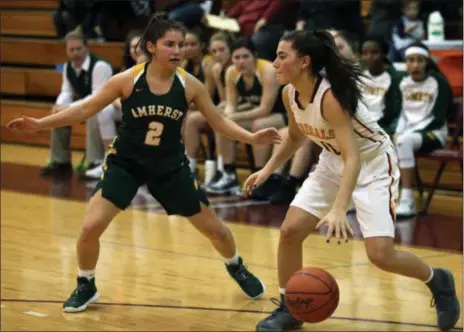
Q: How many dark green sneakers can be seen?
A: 2